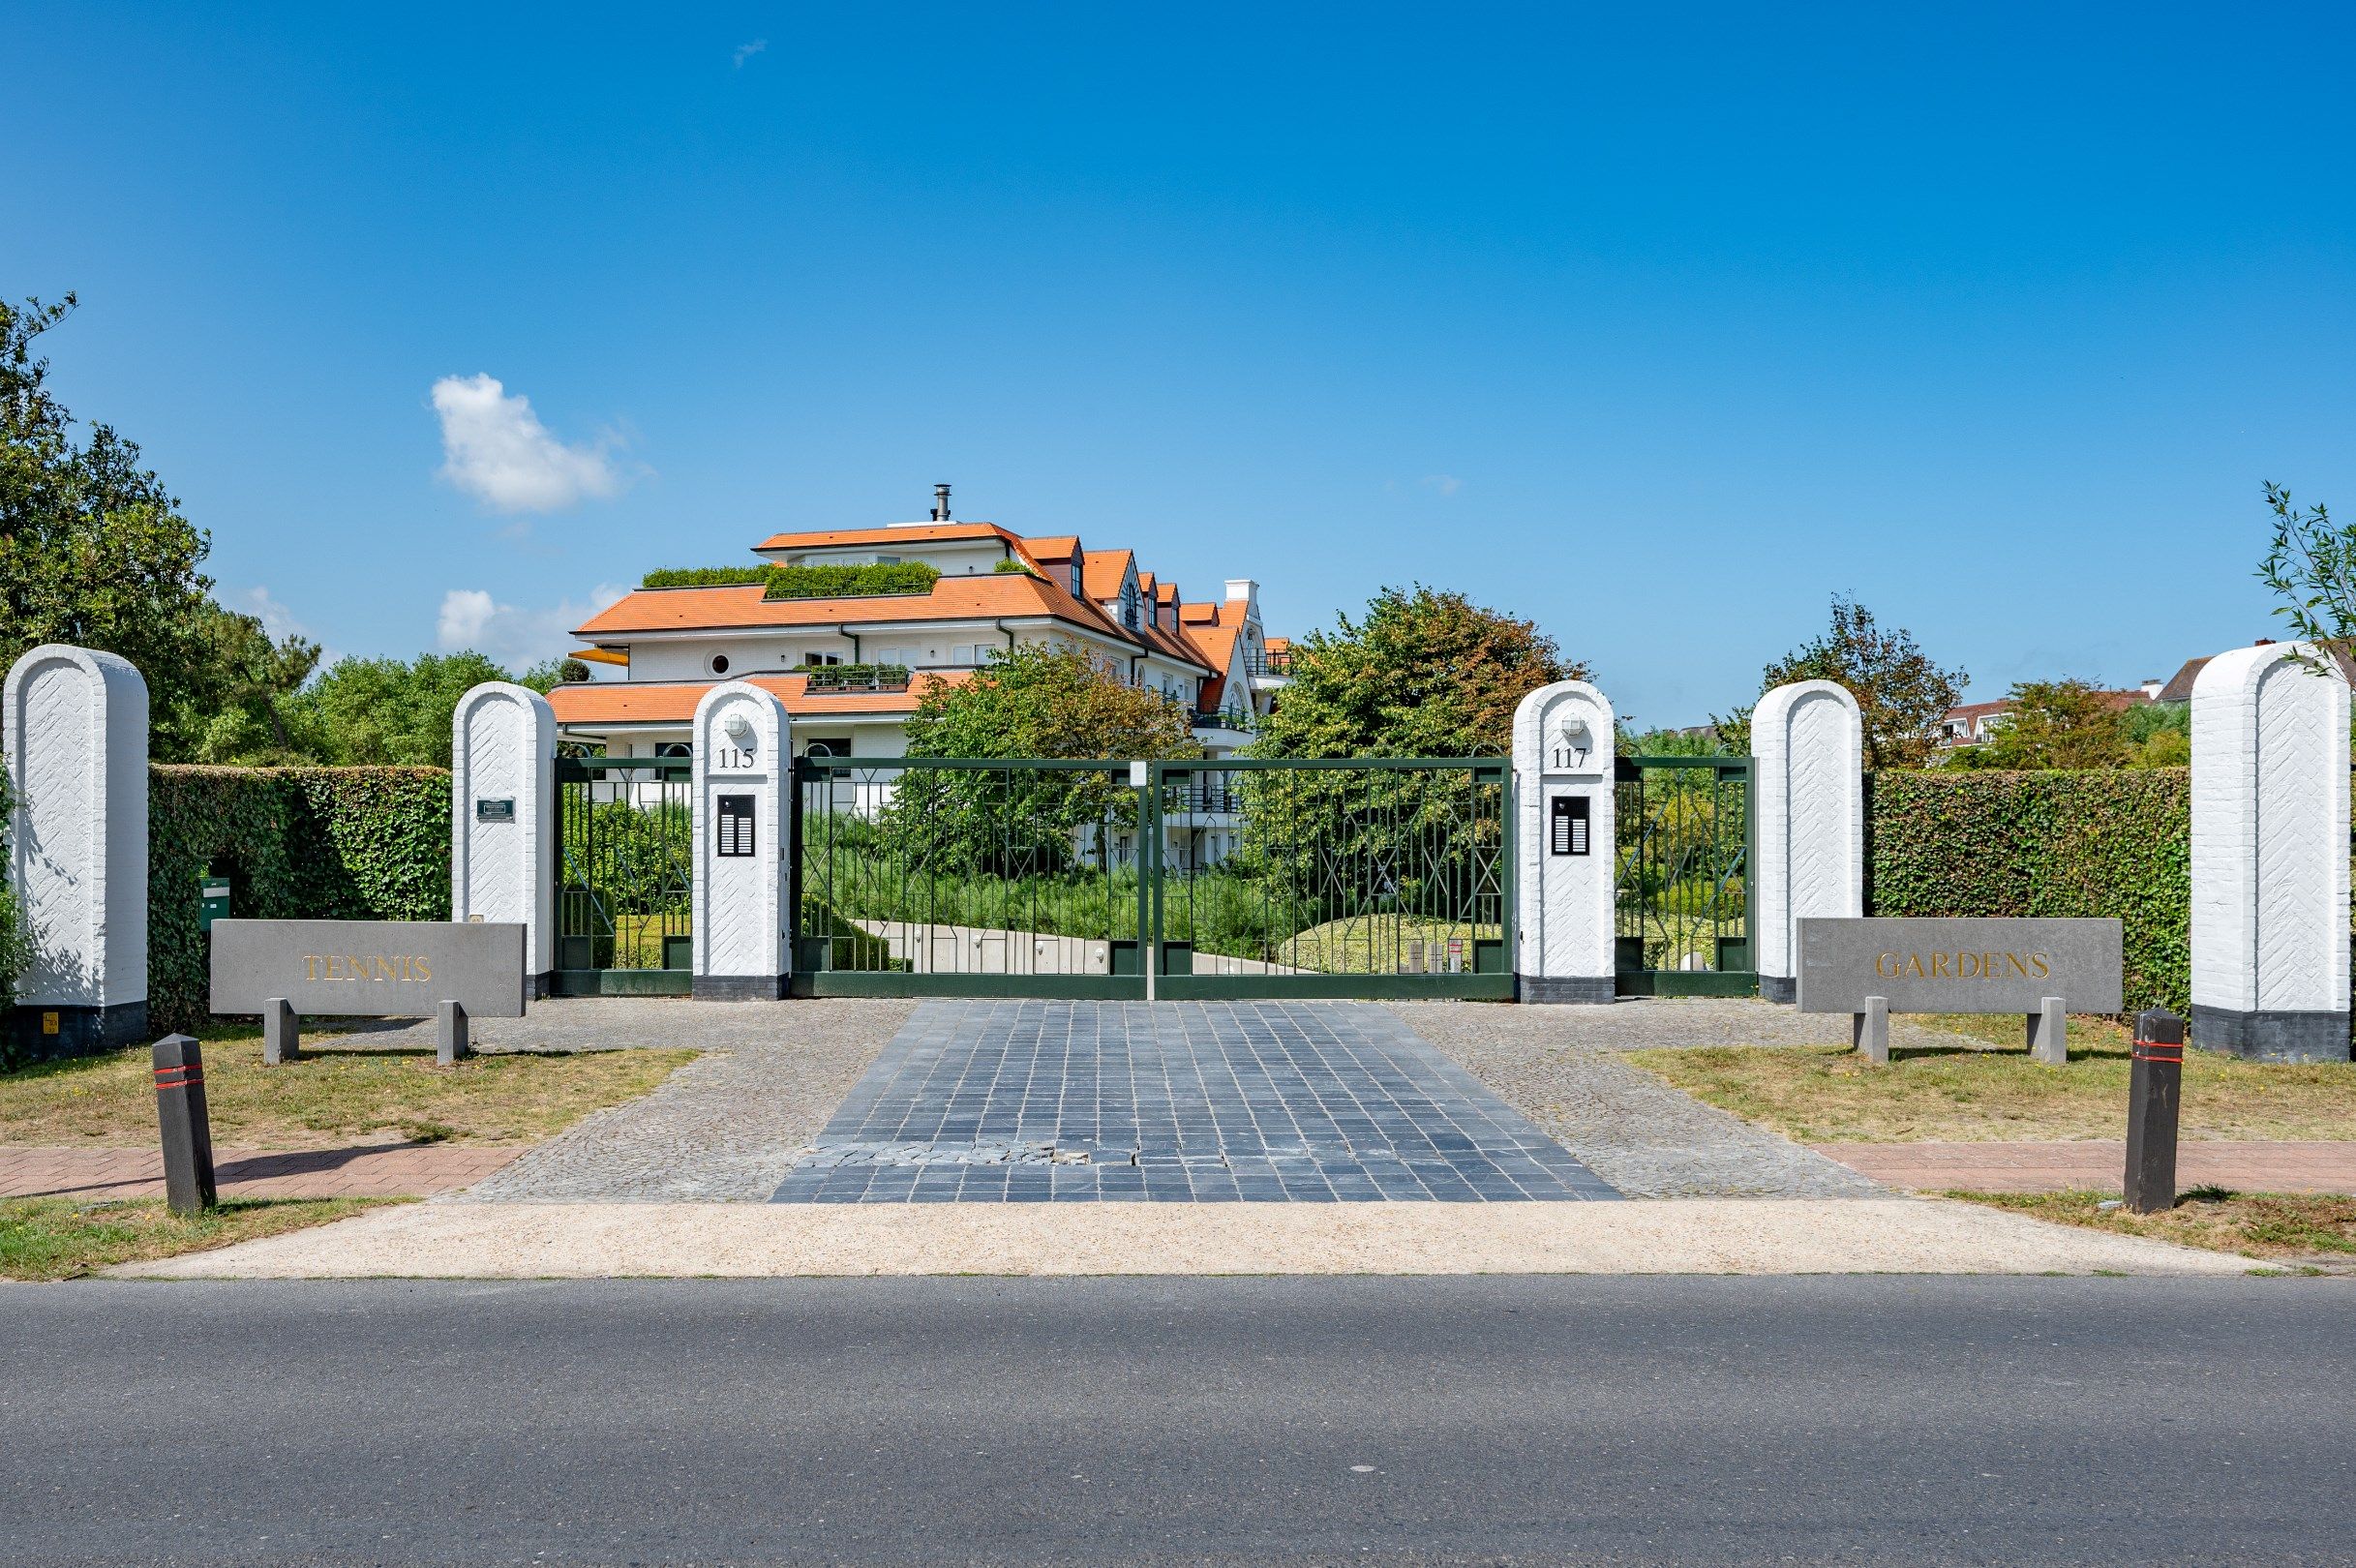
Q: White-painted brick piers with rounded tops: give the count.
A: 6